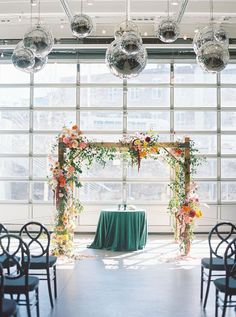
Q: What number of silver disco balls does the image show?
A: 11